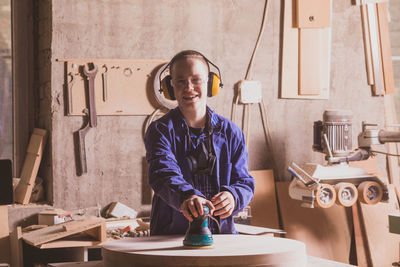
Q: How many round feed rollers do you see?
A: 3